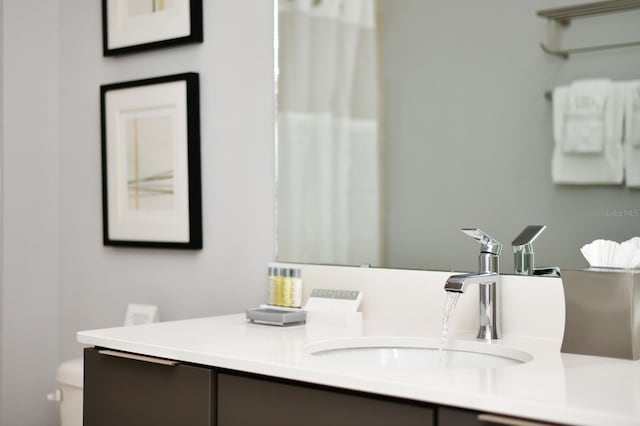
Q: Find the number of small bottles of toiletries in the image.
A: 4